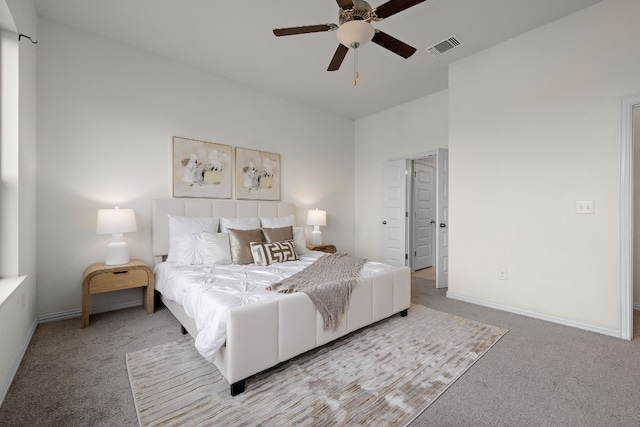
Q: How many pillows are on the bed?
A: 9